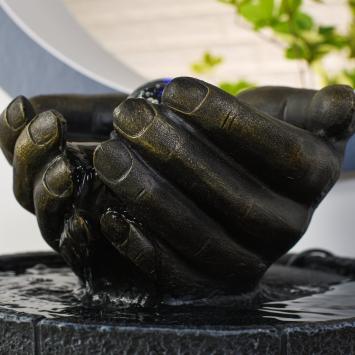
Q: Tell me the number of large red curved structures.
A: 0